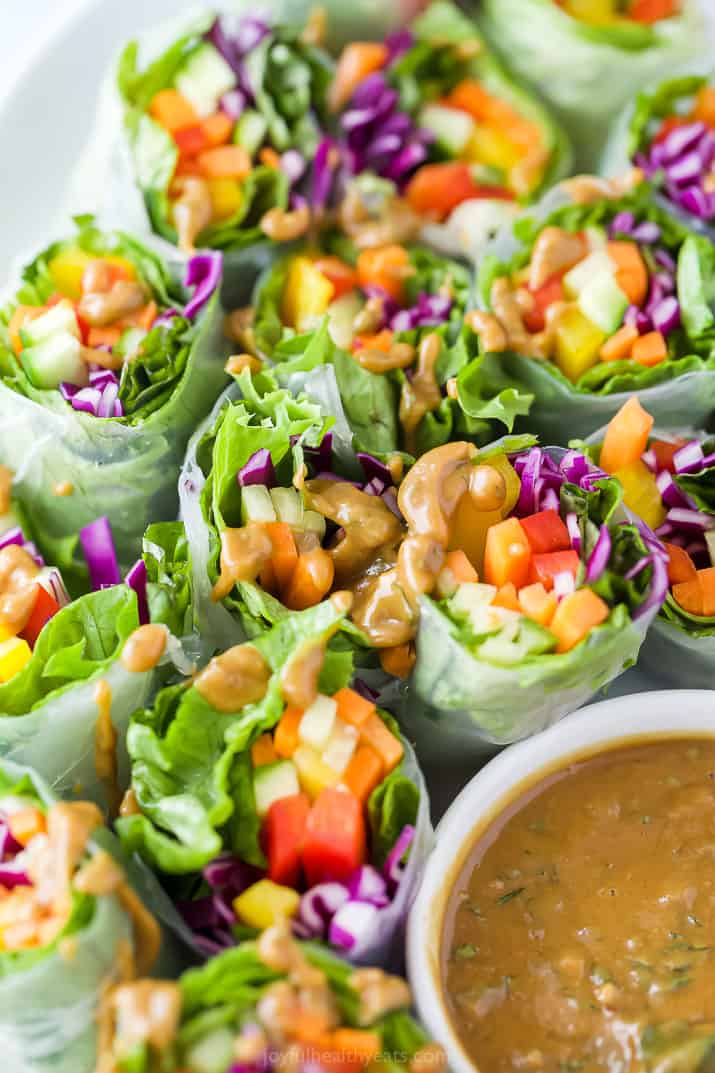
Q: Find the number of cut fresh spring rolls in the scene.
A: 14